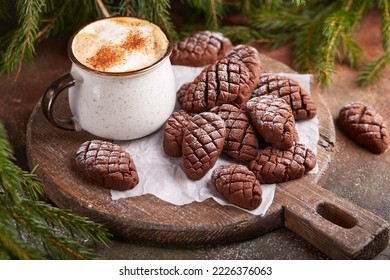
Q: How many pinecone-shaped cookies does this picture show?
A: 12